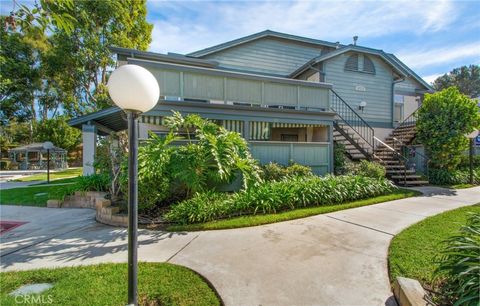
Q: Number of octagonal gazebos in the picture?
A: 1